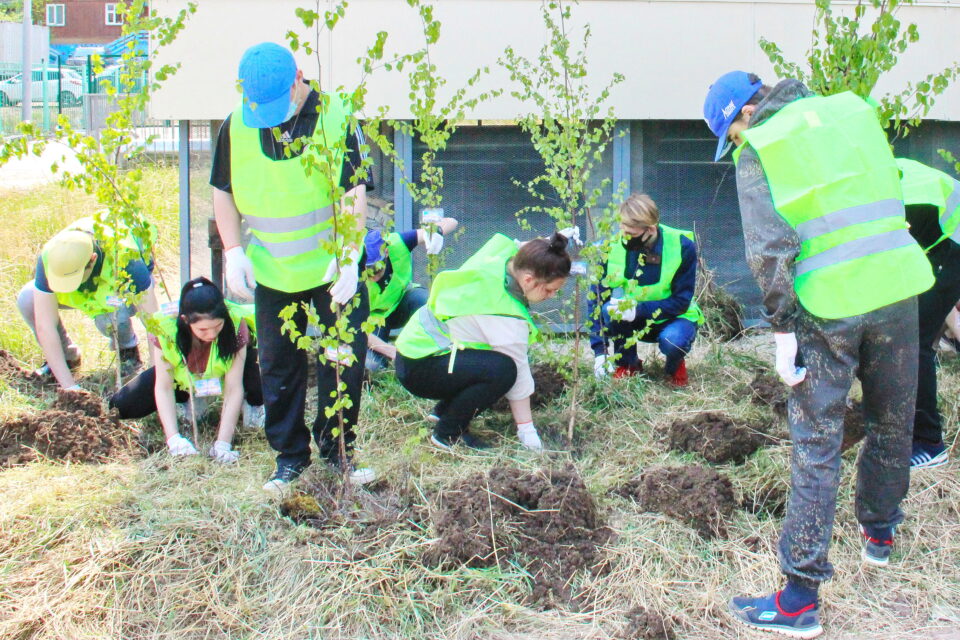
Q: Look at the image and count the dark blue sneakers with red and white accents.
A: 2